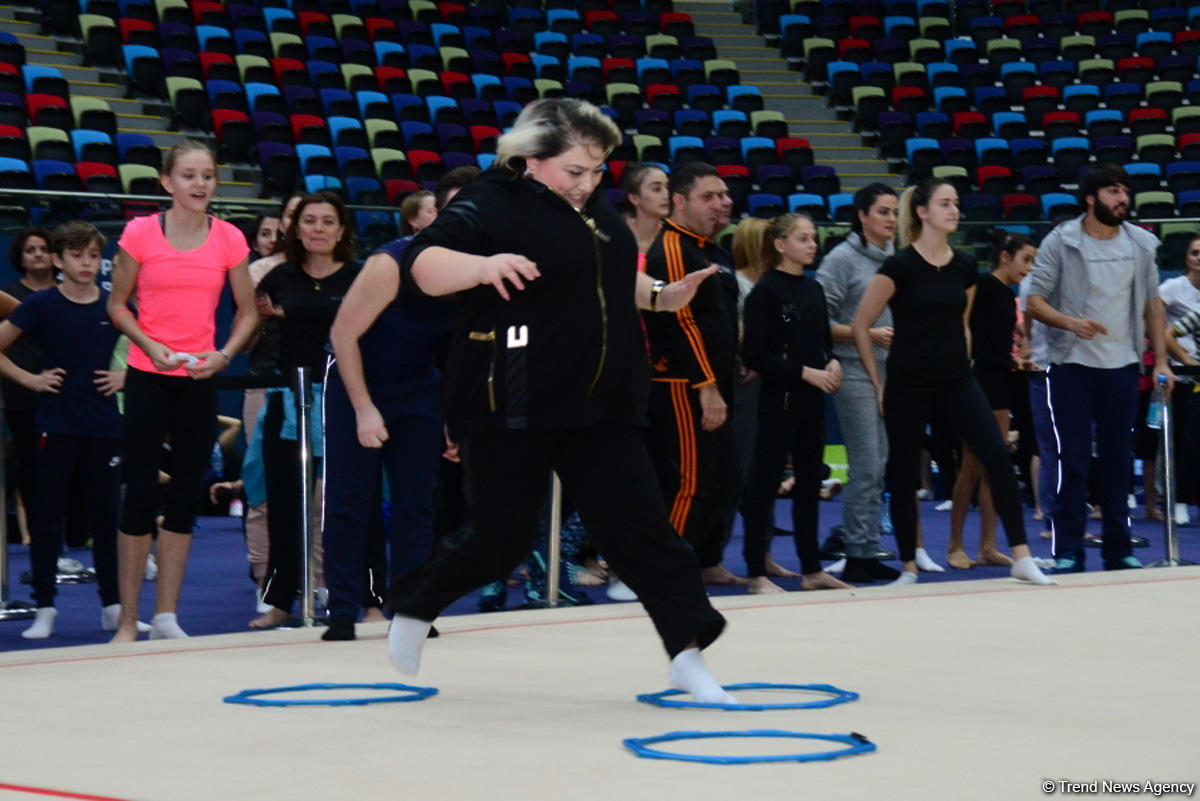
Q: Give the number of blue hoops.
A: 3